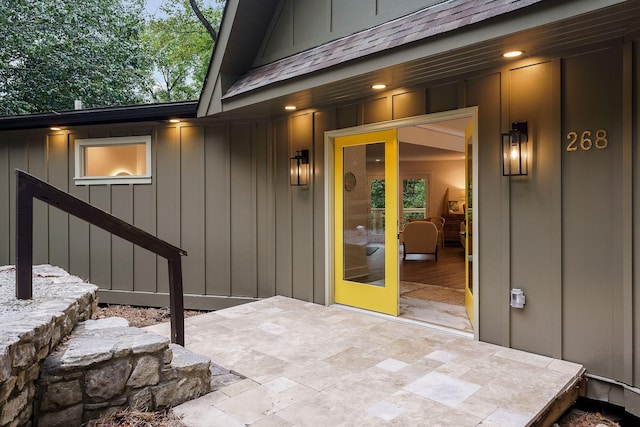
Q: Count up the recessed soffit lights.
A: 5